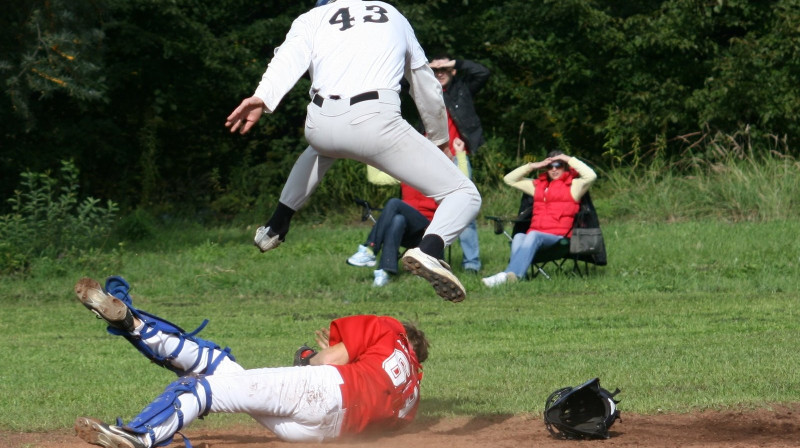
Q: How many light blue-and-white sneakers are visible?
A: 2